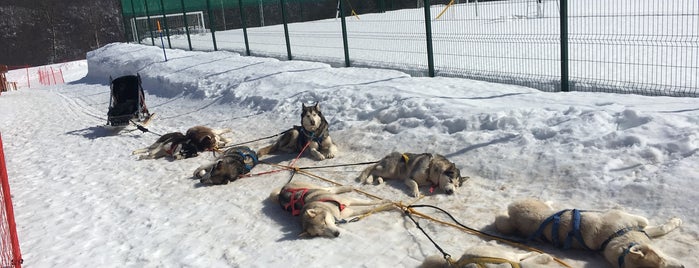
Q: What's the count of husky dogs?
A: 8